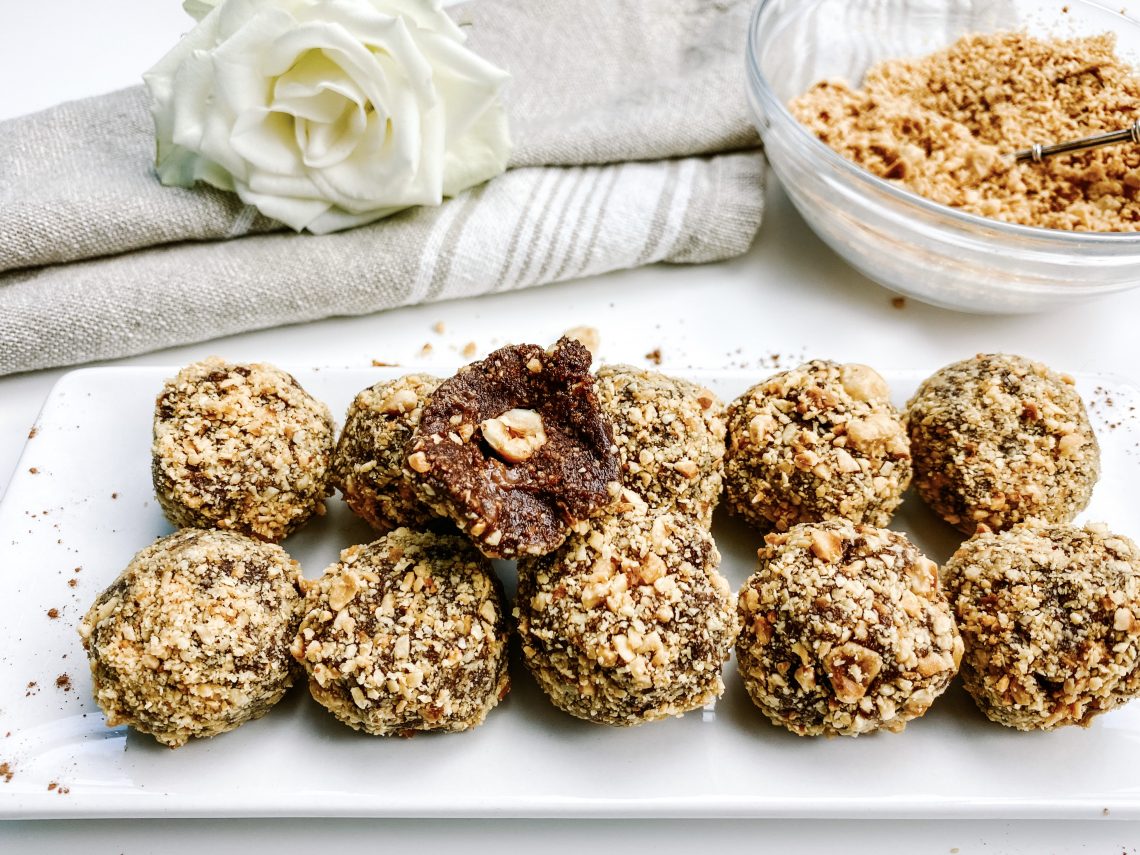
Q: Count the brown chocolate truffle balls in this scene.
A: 11